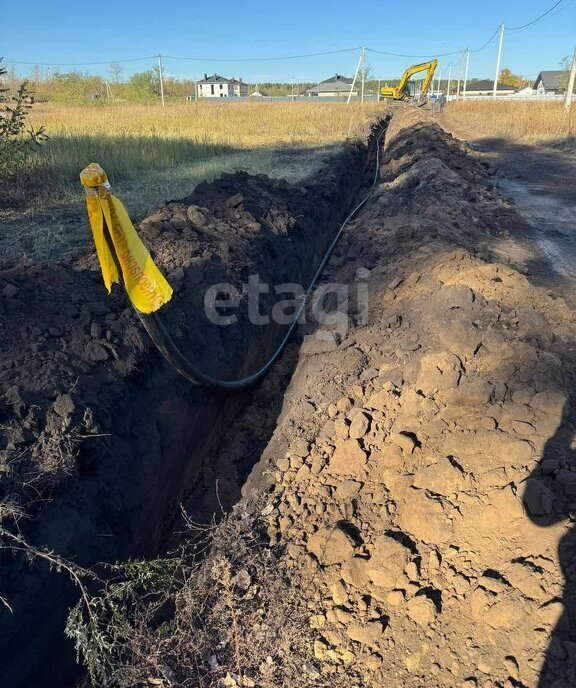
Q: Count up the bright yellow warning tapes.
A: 1